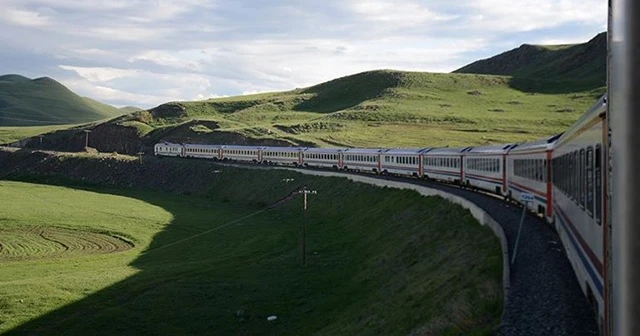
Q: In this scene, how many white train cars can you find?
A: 11